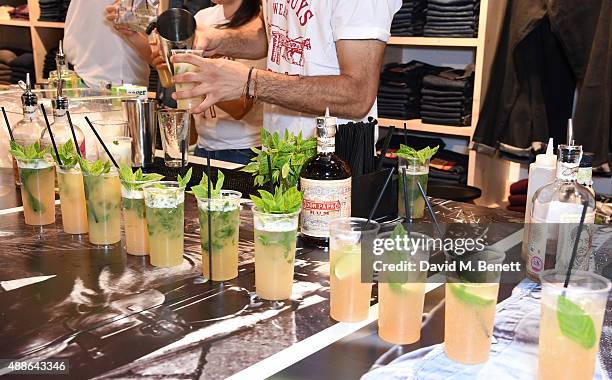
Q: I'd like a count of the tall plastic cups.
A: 12